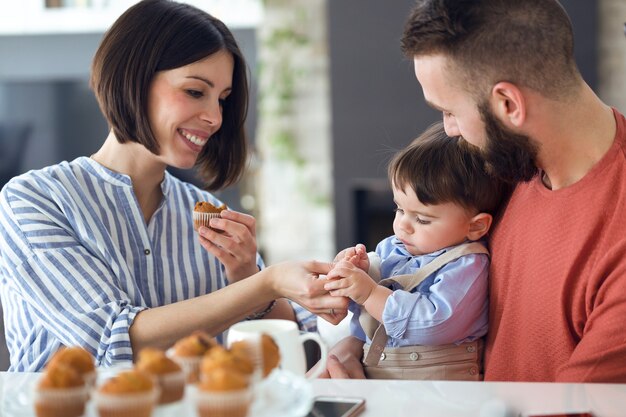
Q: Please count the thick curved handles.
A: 1